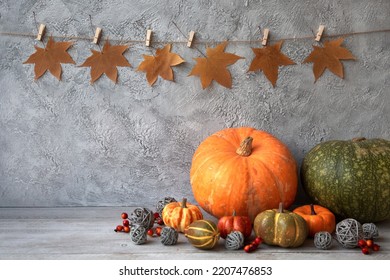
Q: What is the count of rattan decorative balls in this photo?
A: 8